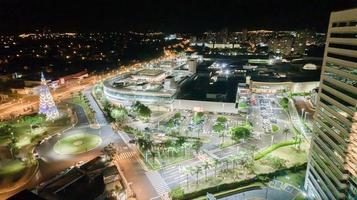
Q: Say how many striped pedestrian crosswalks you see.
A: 2